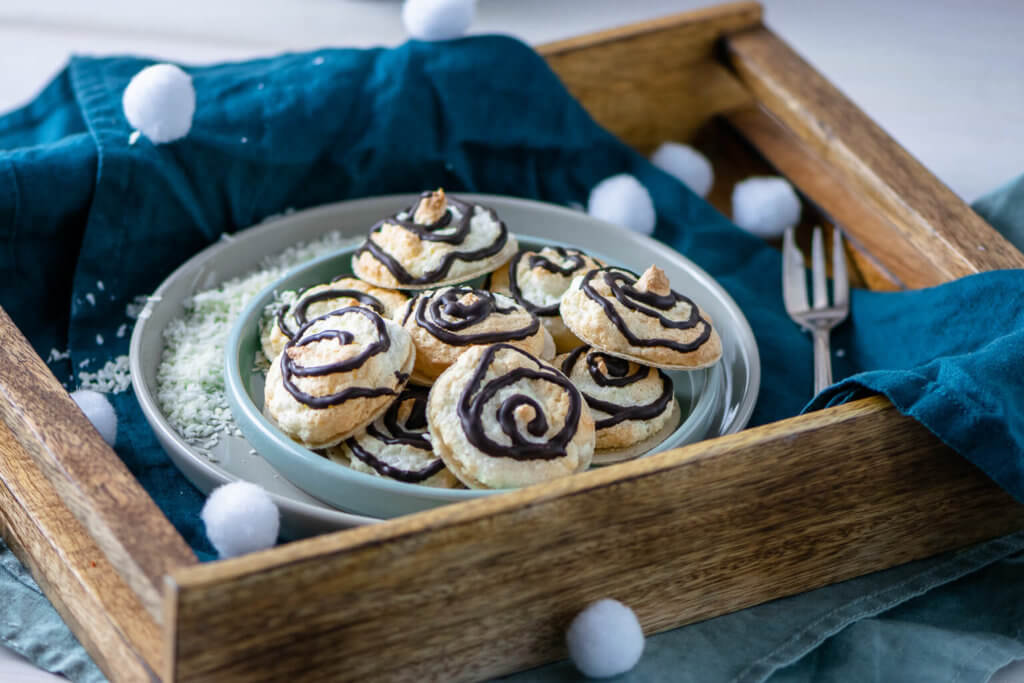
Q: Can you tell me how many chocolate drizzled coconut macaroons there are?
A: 9